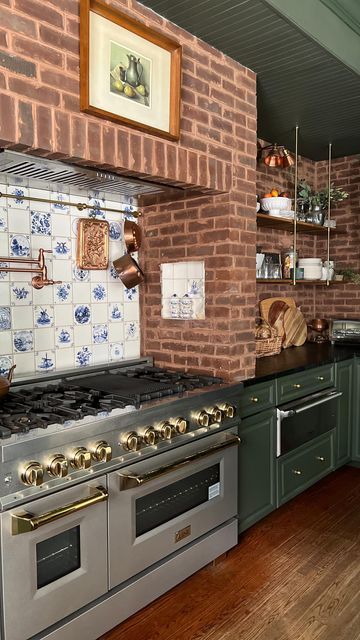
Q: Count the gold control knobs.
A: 11